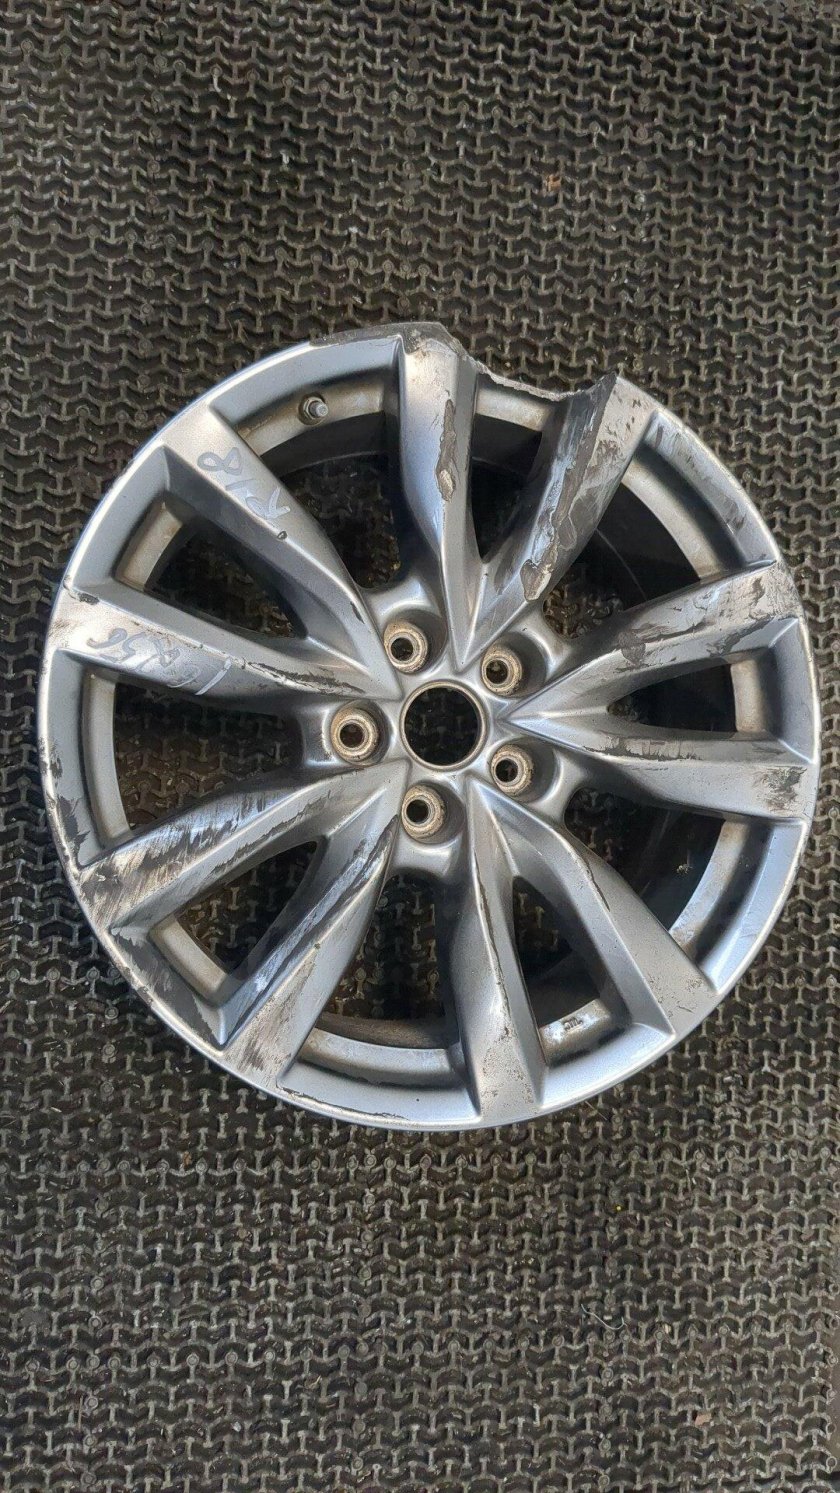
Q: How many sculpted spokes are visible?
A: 10